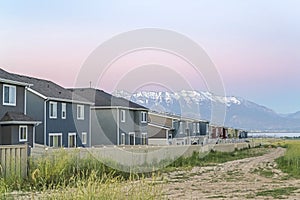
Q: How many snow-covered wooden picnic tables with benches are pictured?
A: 0